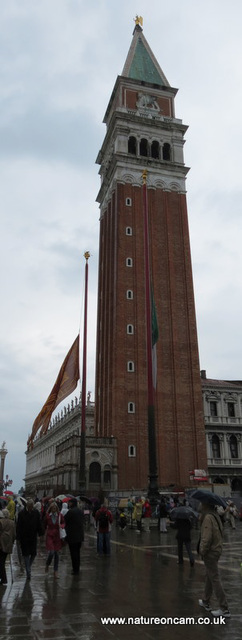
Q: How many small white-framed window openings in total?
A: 8